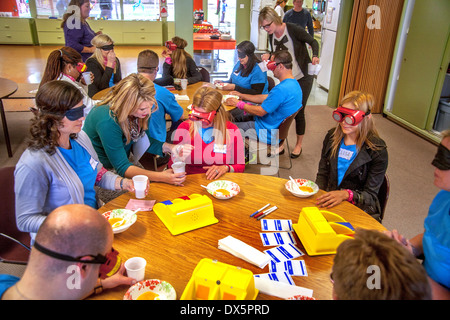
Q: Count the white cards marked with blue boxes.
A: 5